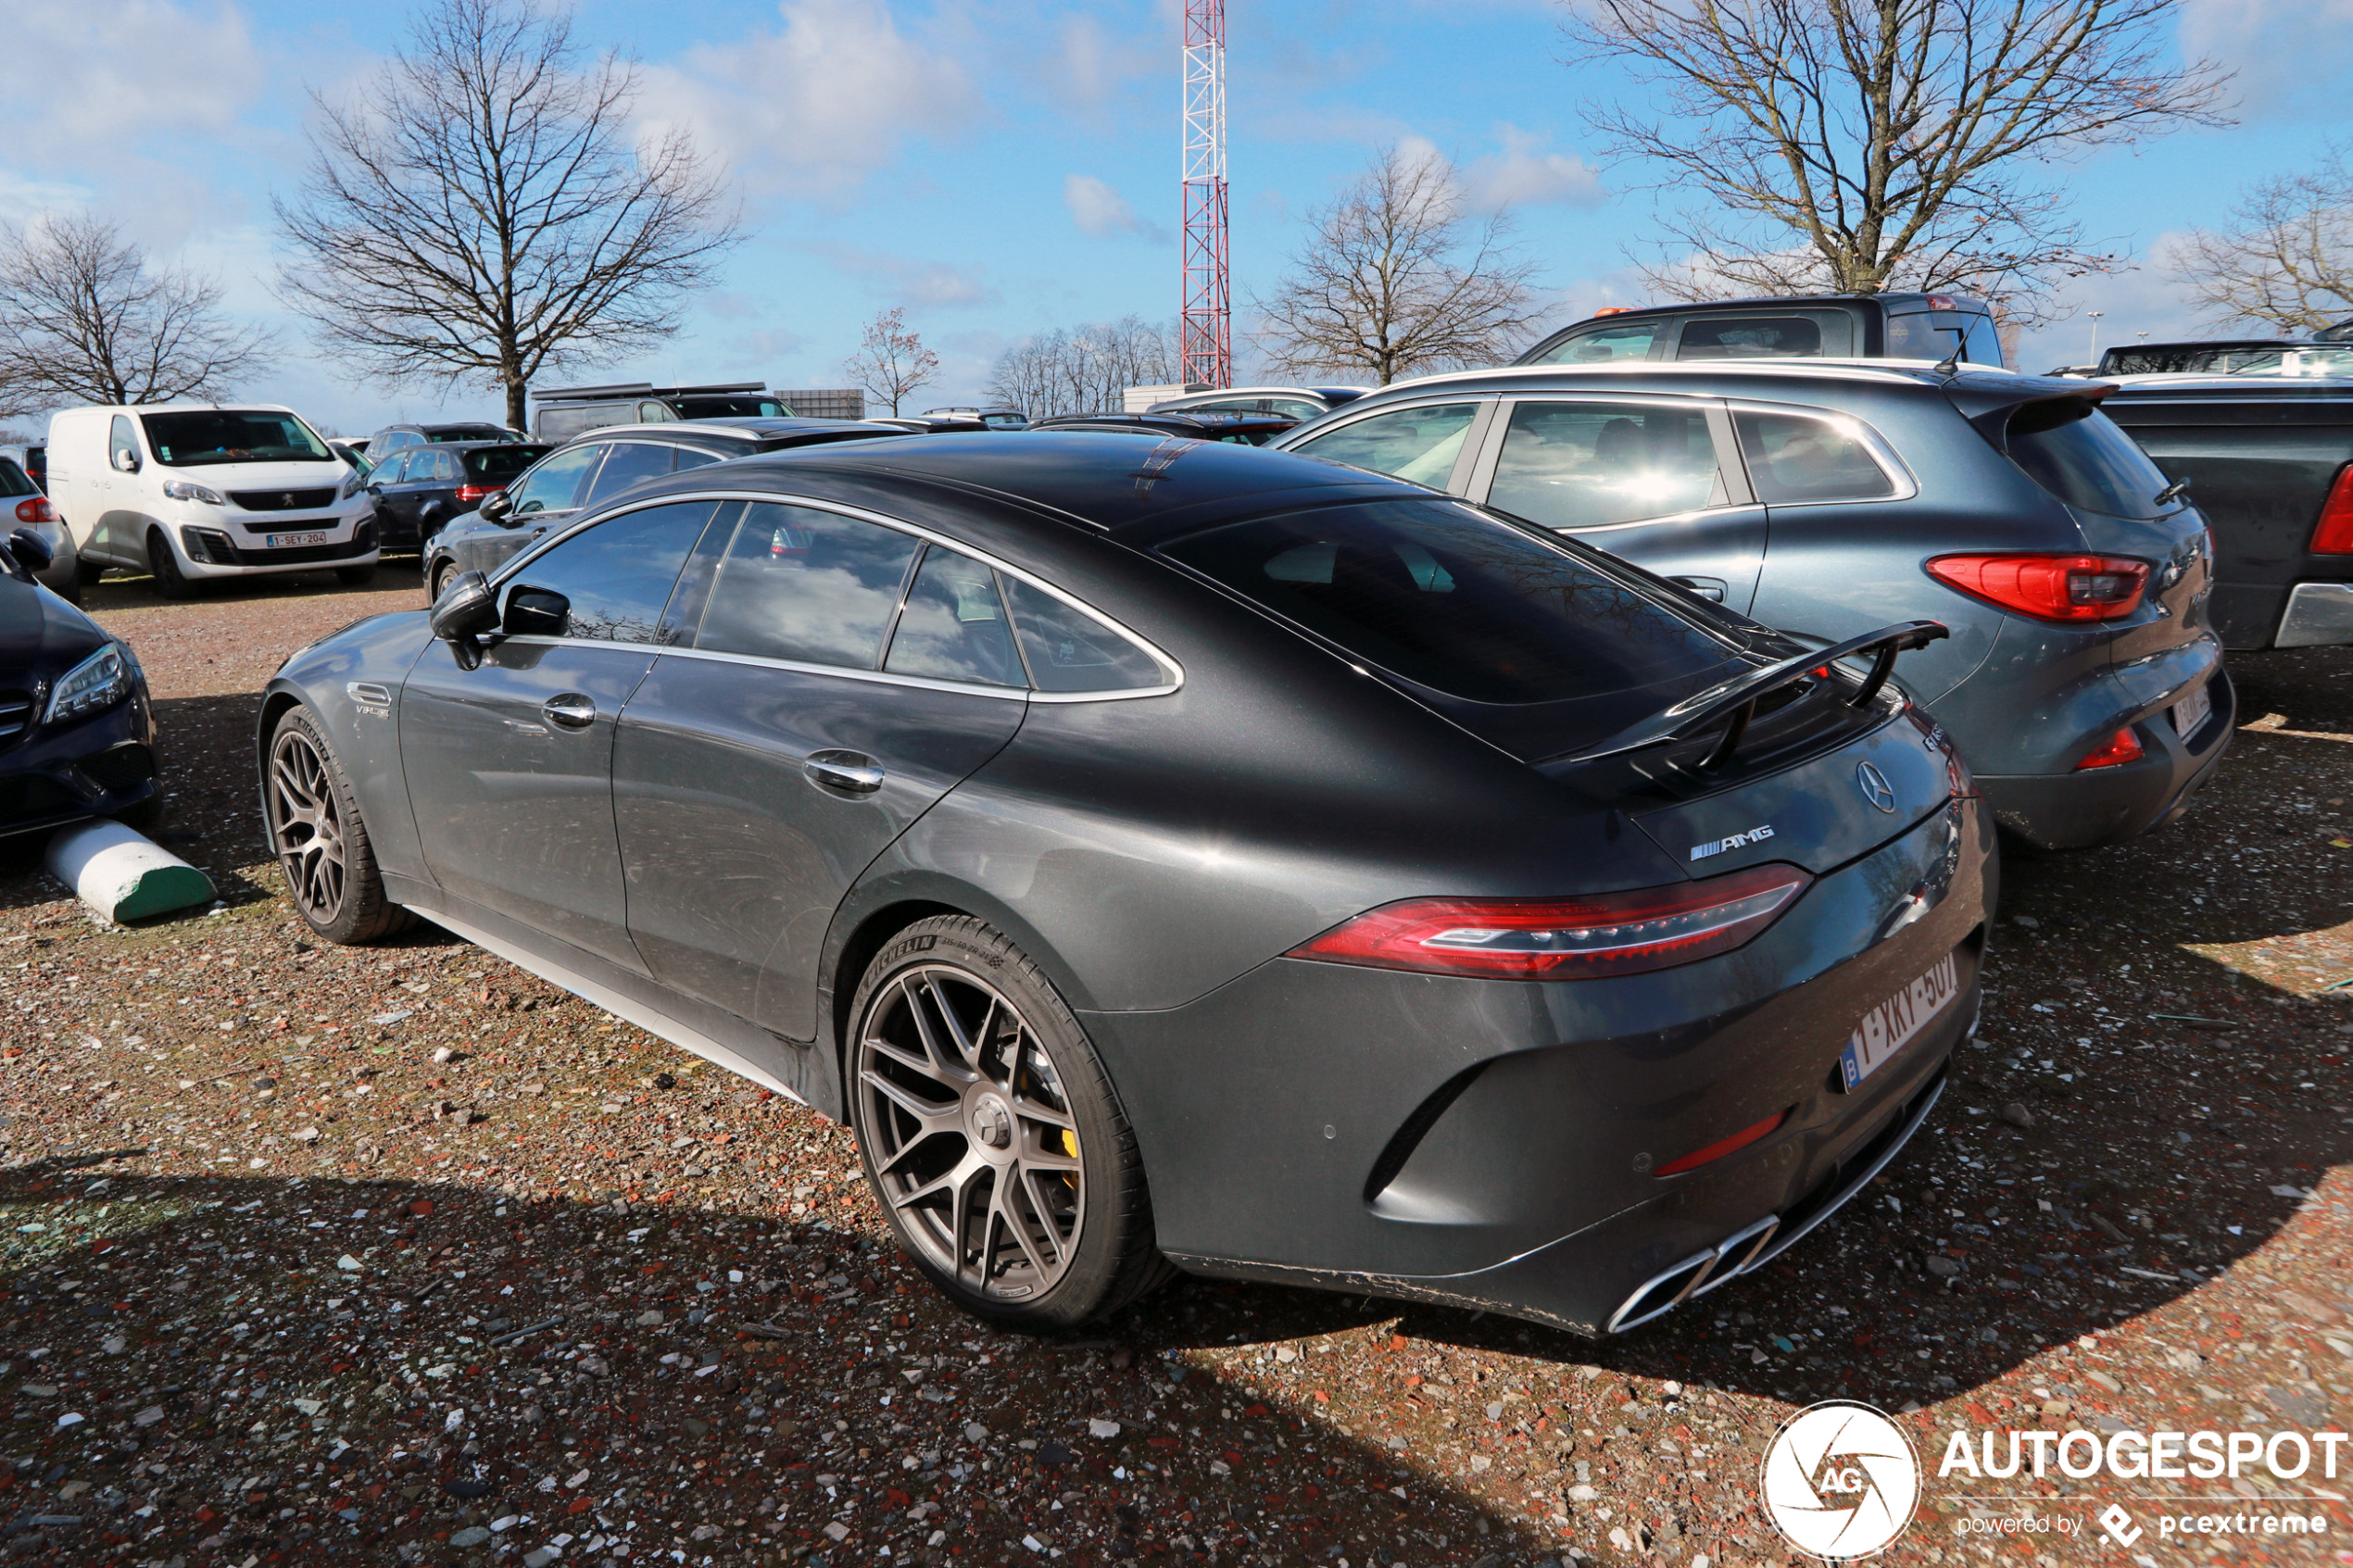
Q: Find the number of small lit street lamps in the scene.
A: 2